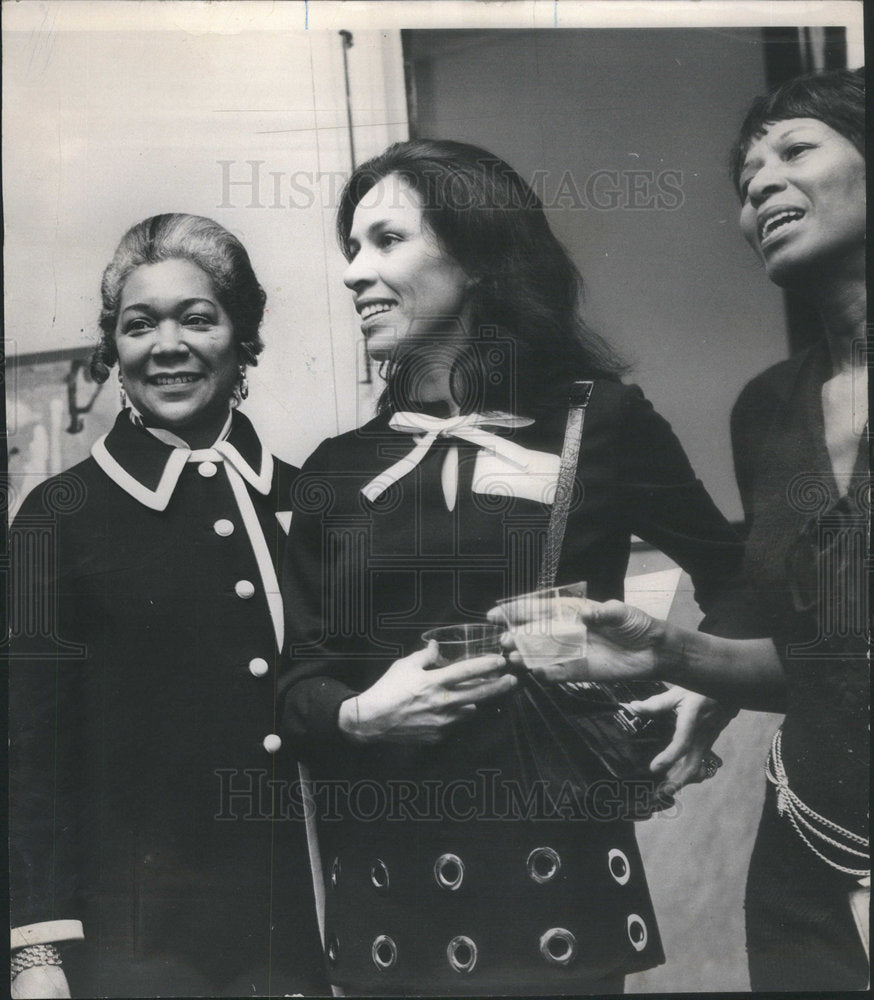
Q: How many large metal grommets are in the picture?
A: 10